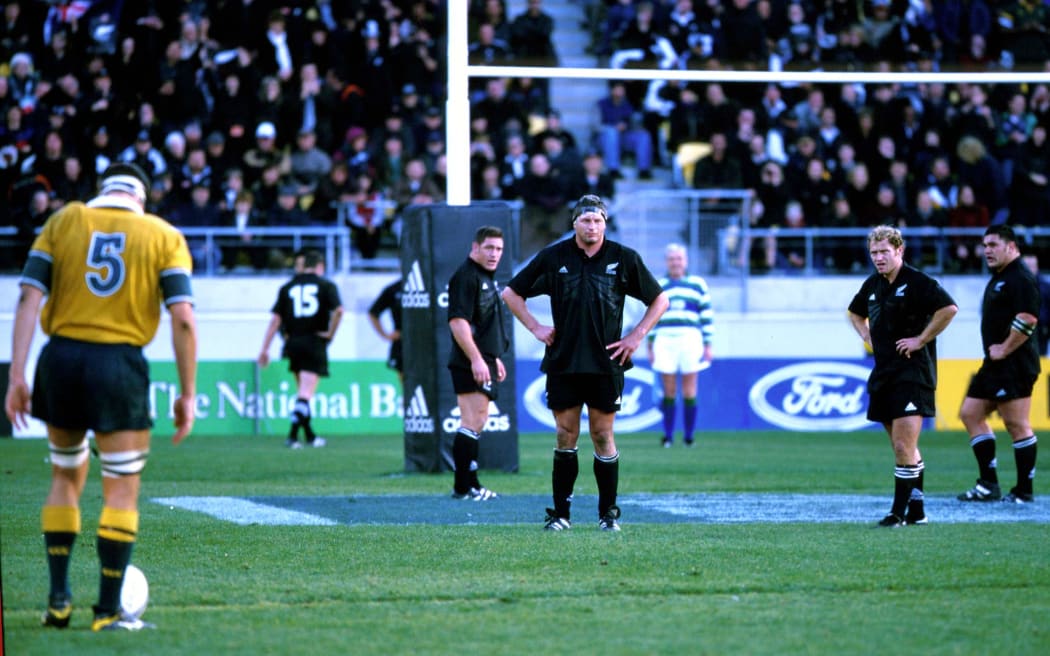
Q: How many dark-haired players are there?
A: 5